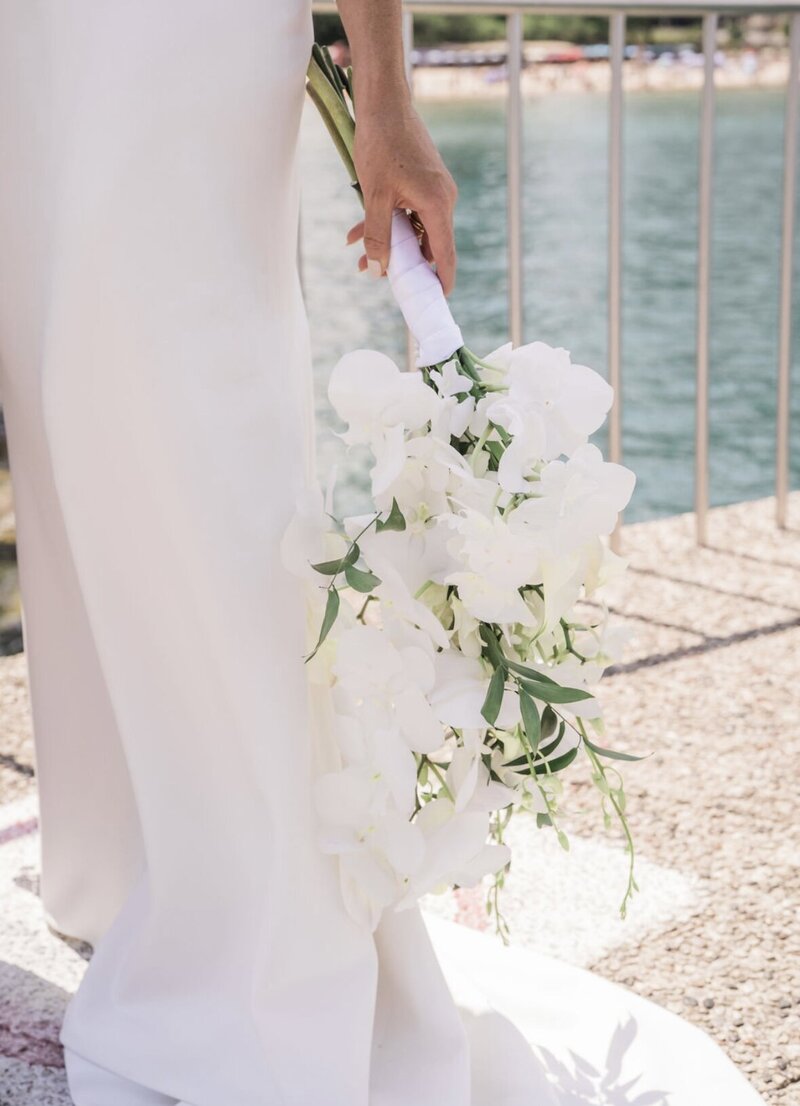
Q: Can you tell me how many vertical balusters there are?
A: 5